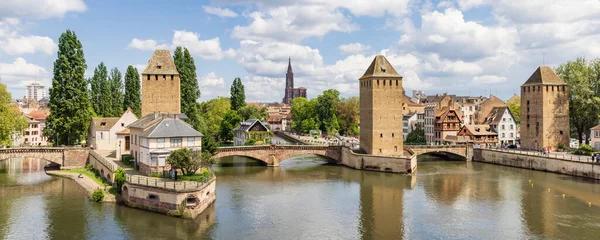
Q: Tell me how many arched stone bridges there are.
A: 3